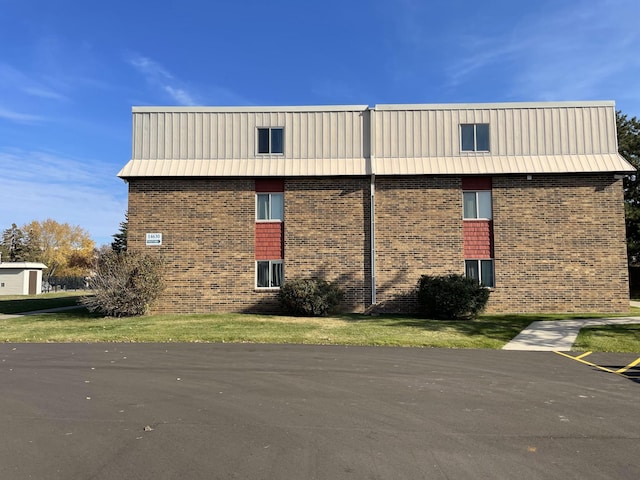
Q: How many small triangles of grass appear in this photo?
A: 1